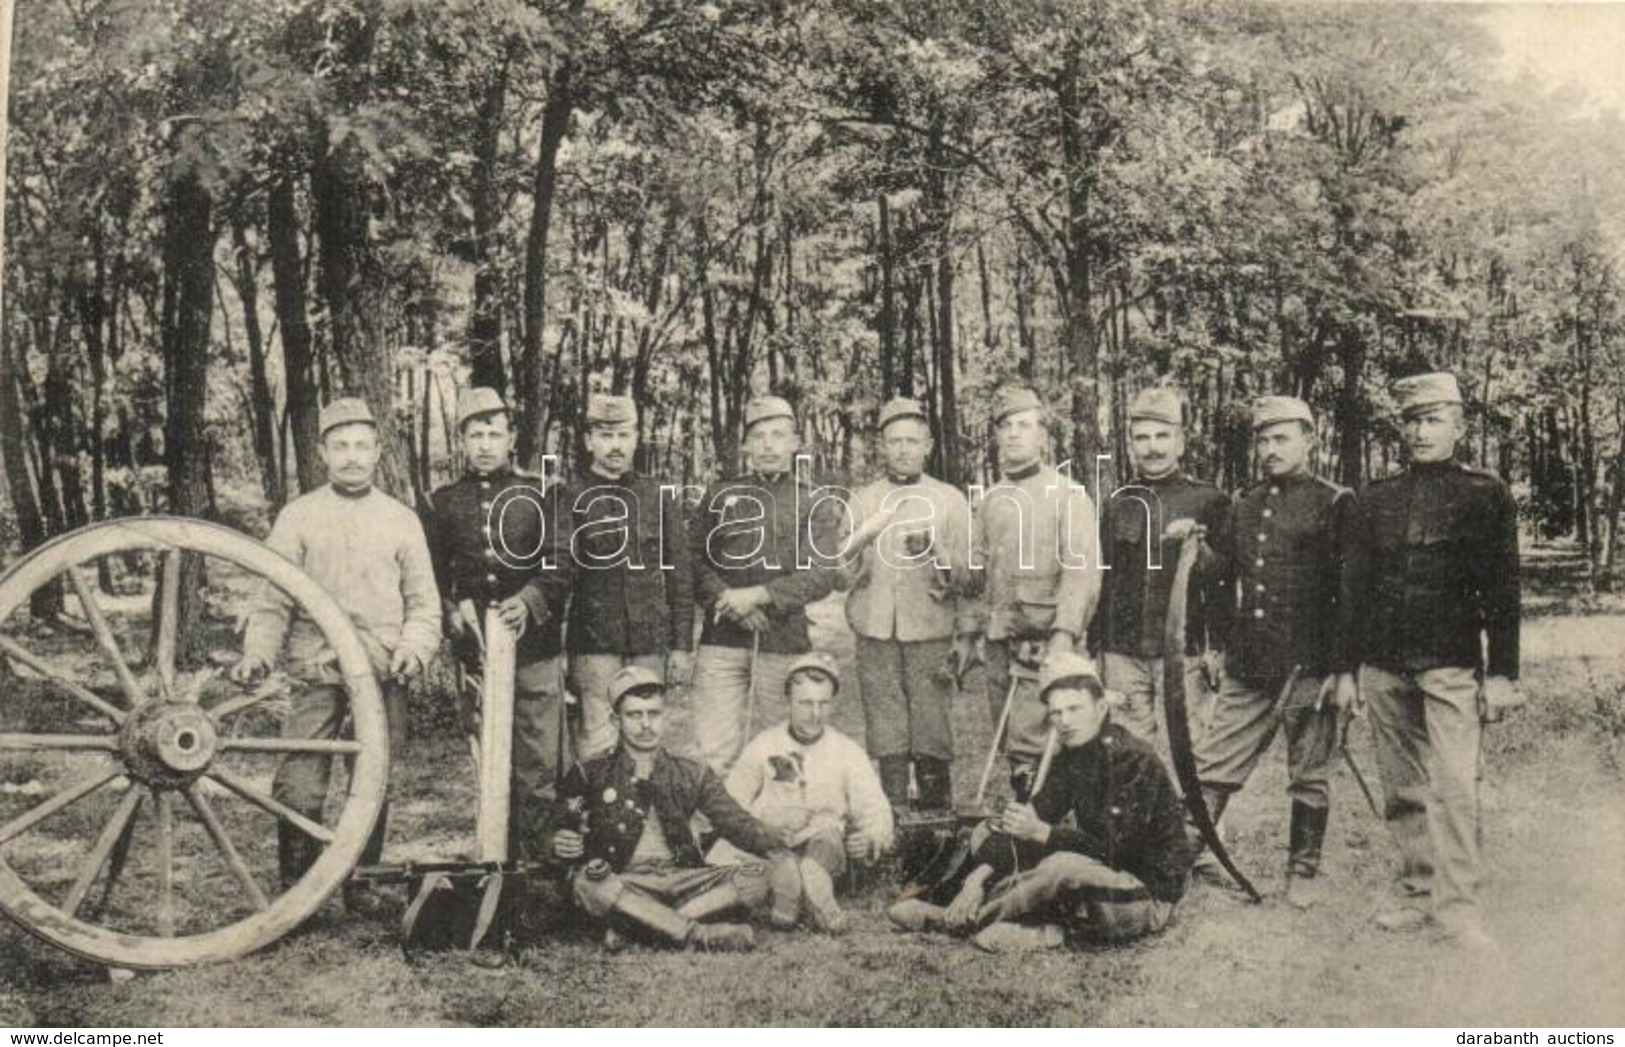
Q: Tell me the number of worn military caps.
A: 12